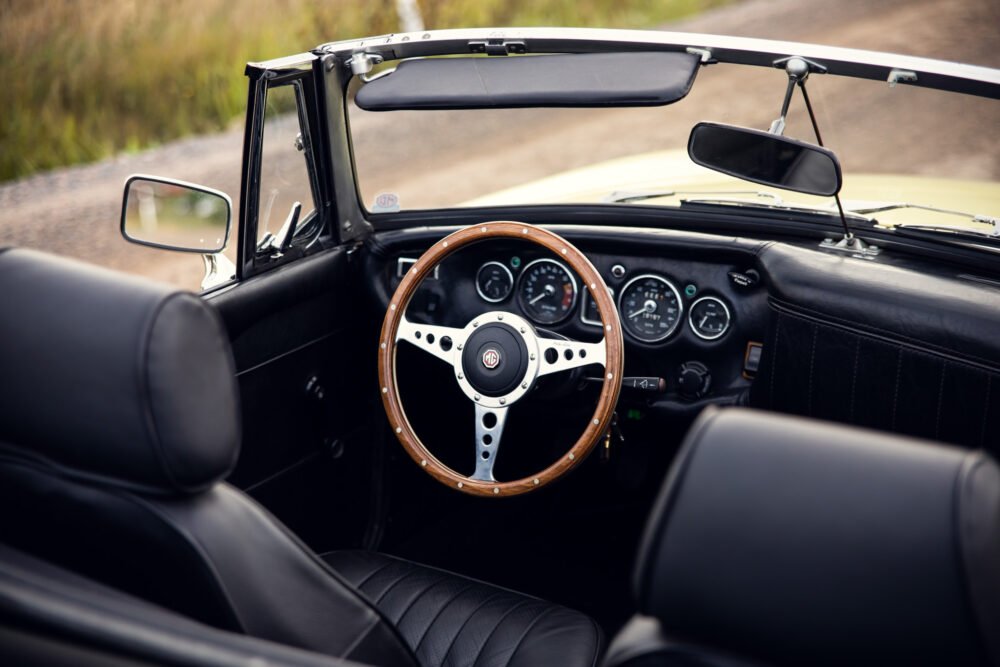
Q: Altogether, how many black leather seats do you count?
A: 2